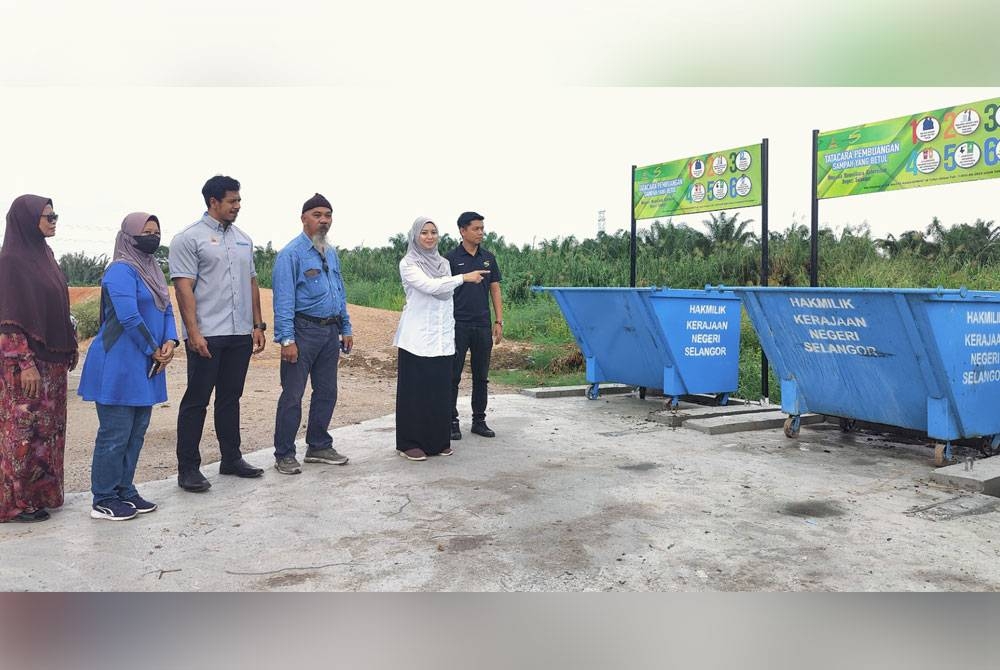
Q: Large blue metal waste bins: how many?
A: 2